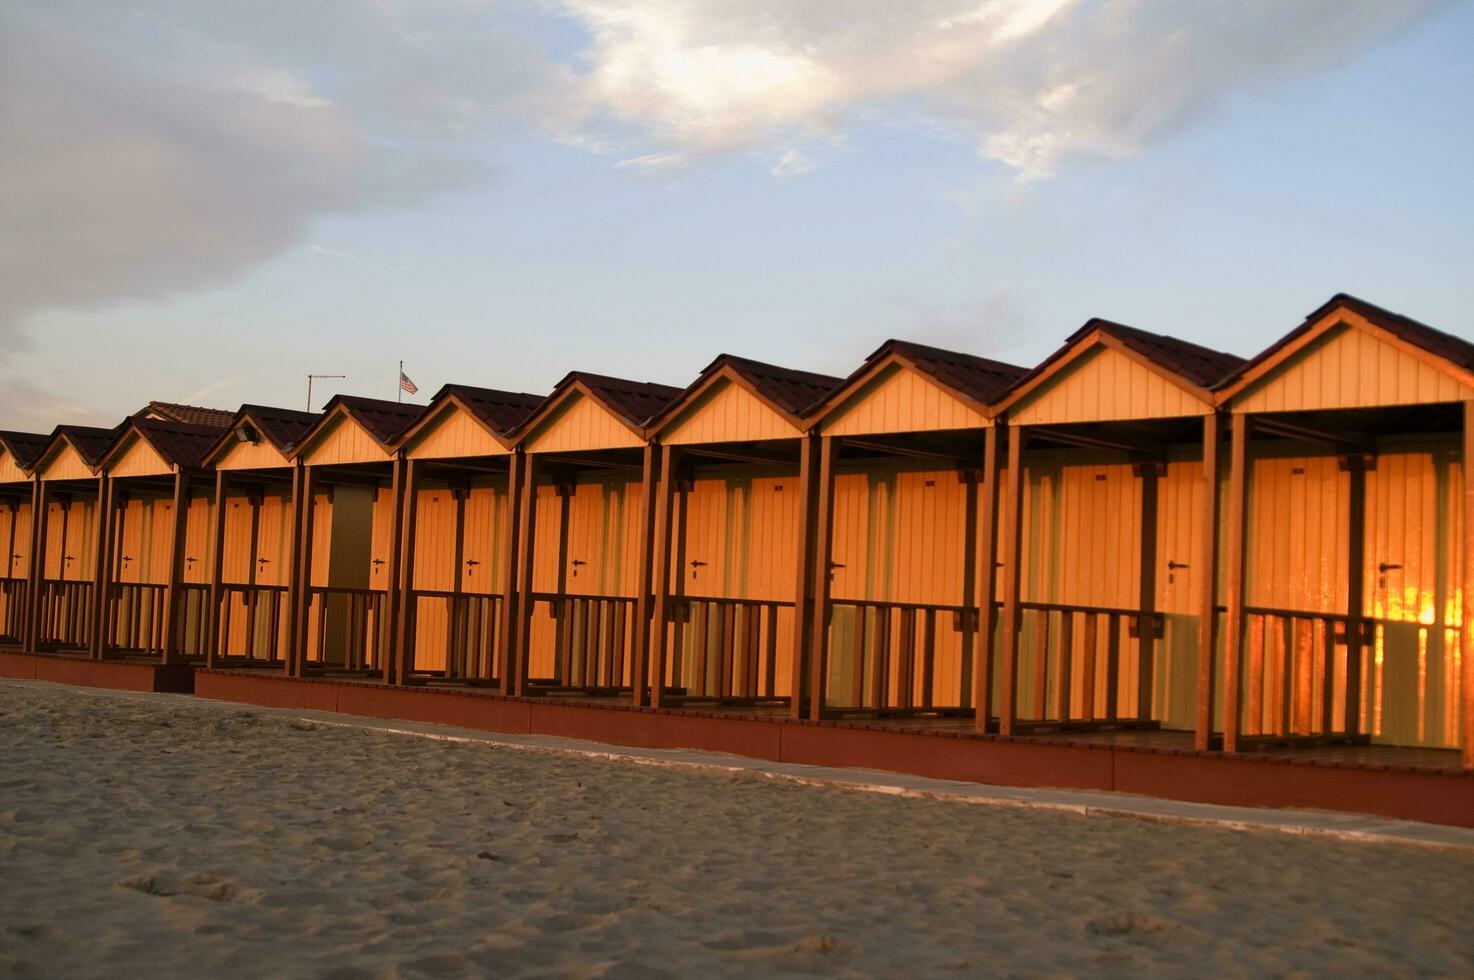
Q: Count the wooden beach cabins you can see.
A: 11